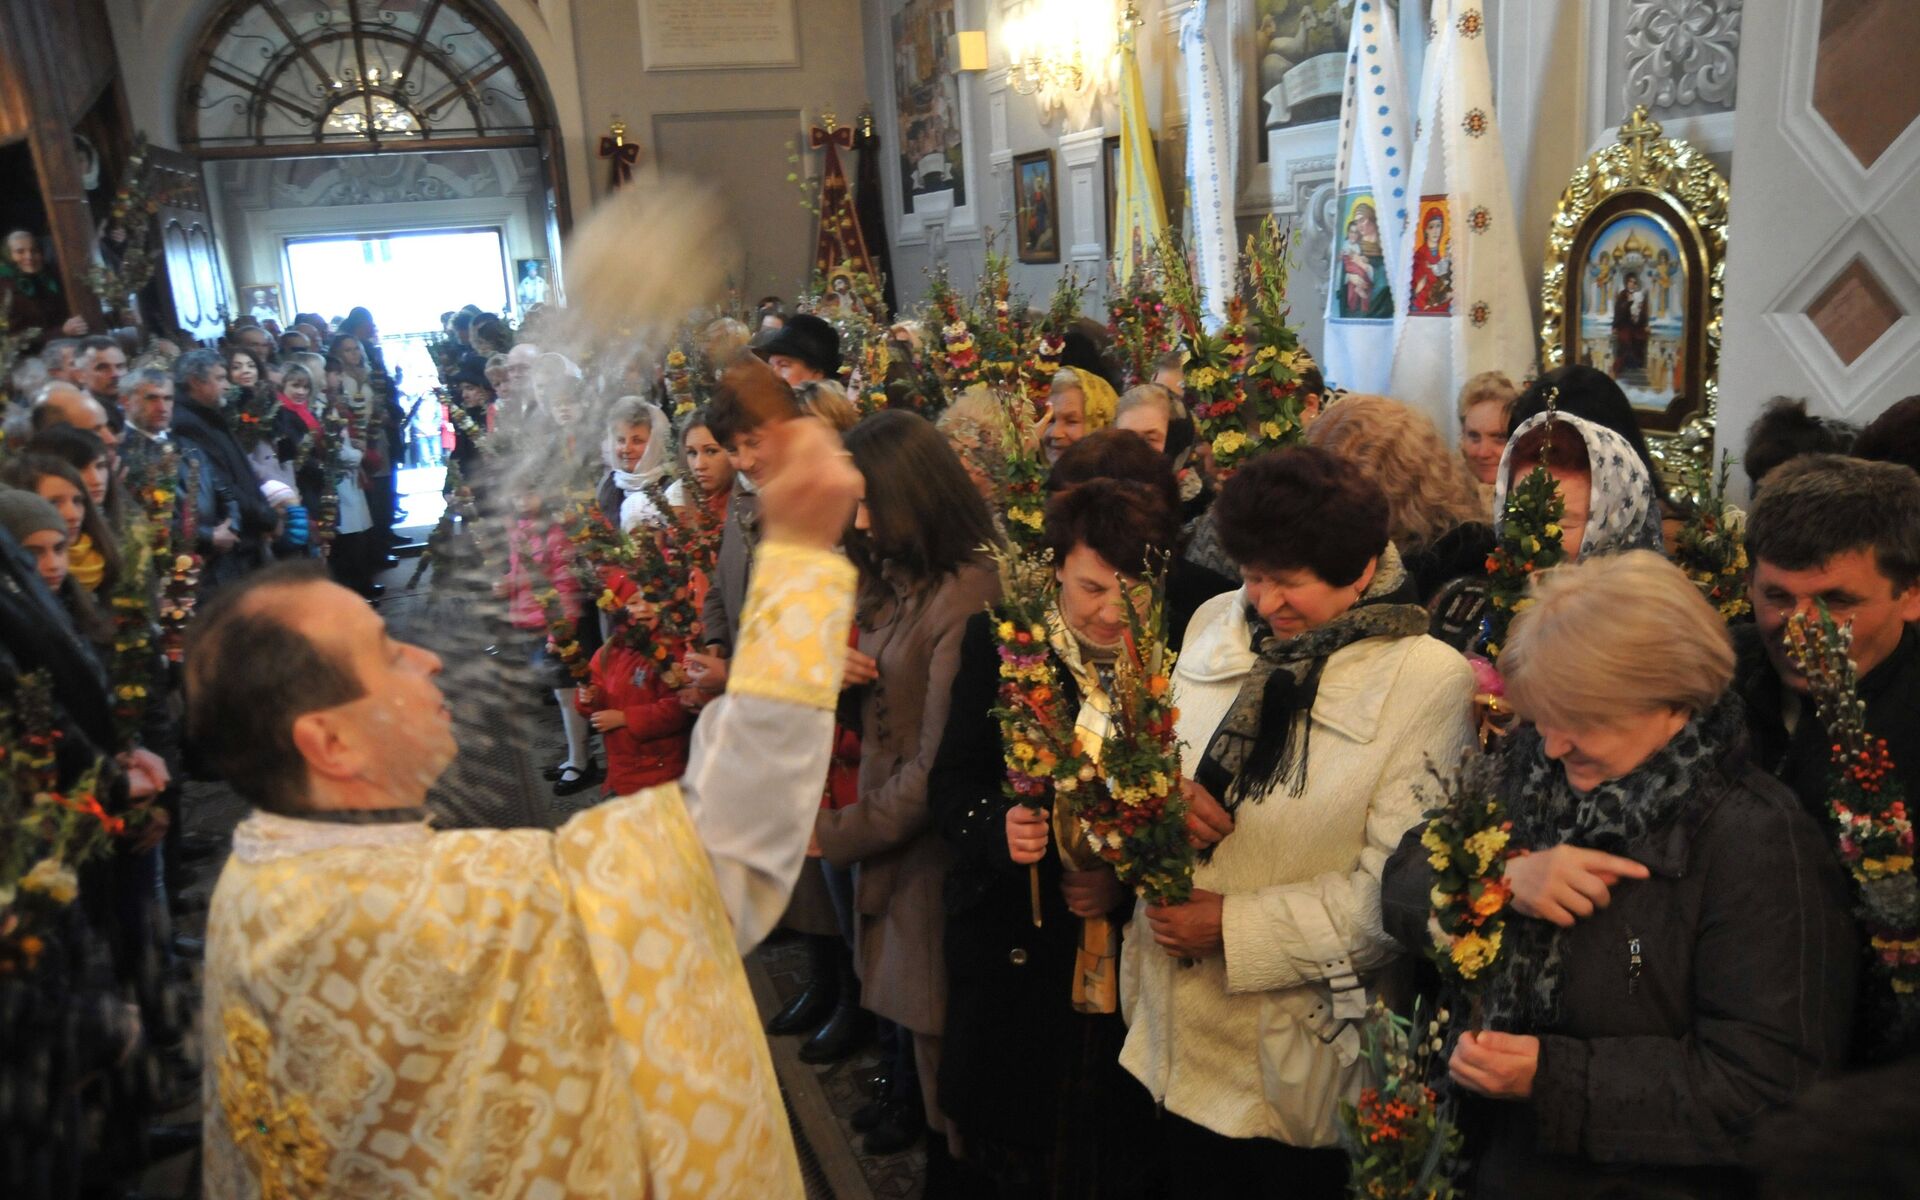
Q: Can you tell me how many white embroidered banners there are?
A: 3